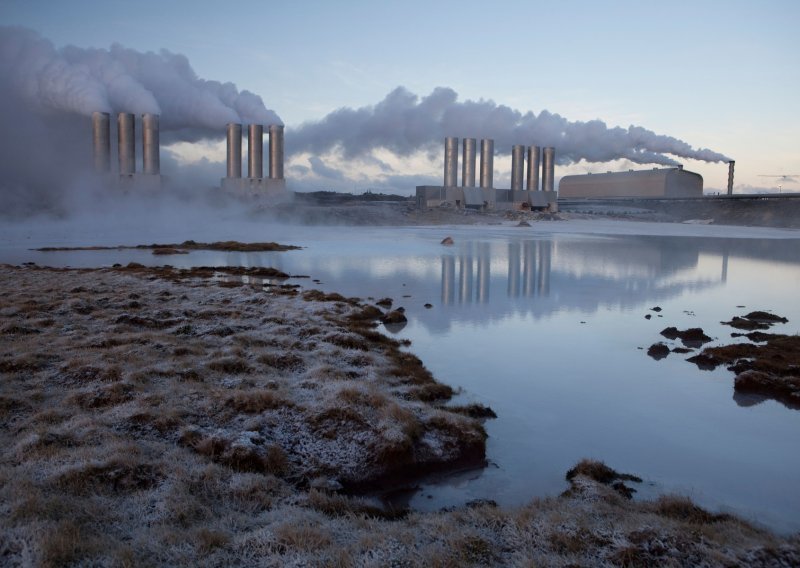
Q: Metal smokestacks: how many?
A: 13